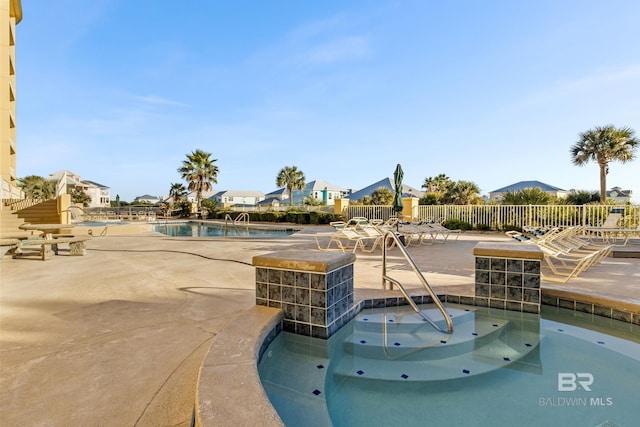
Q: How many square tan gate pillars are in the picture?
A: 2